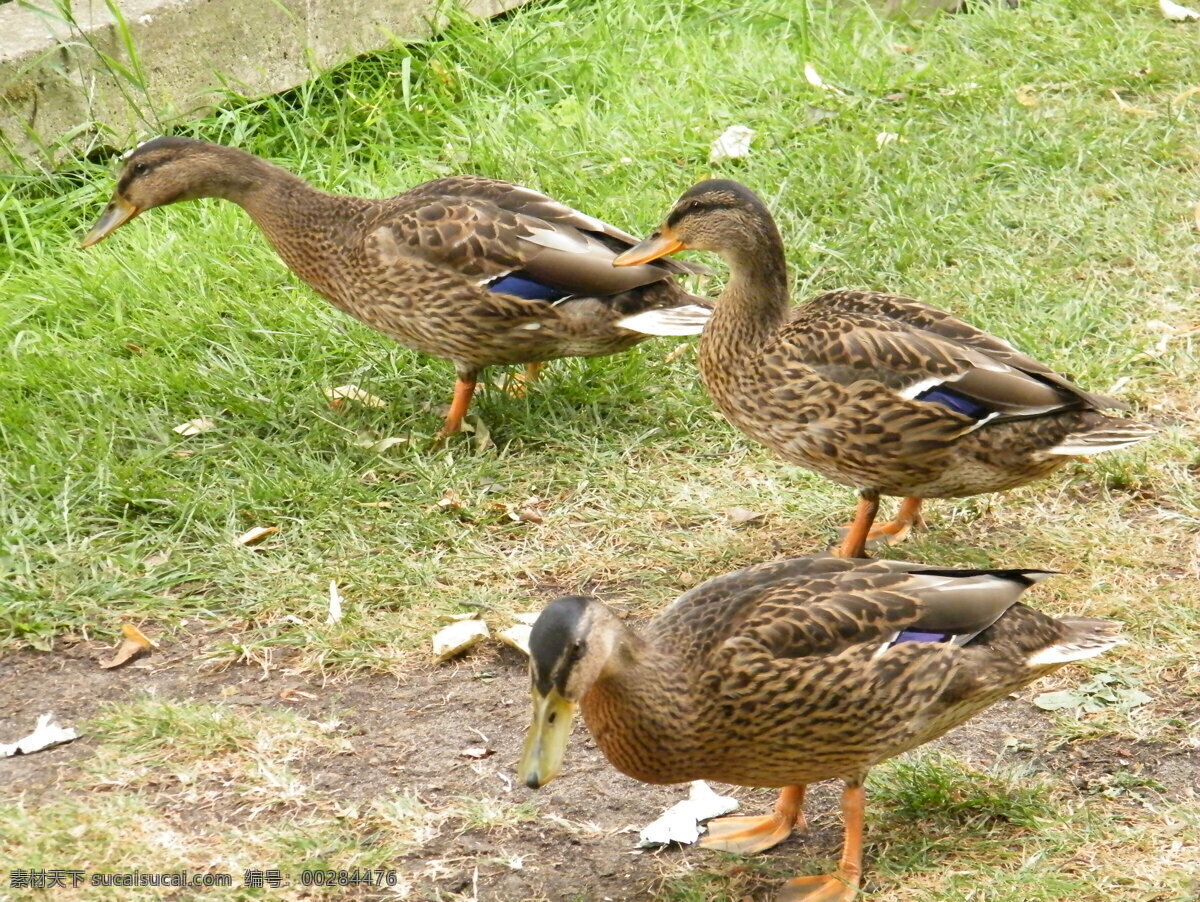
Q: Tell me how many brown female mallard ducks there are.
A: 3